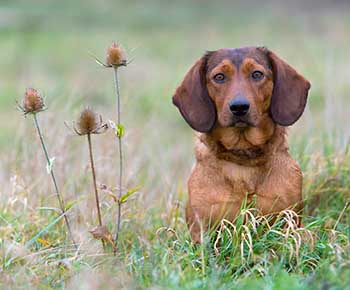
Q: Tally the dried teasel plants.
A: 3